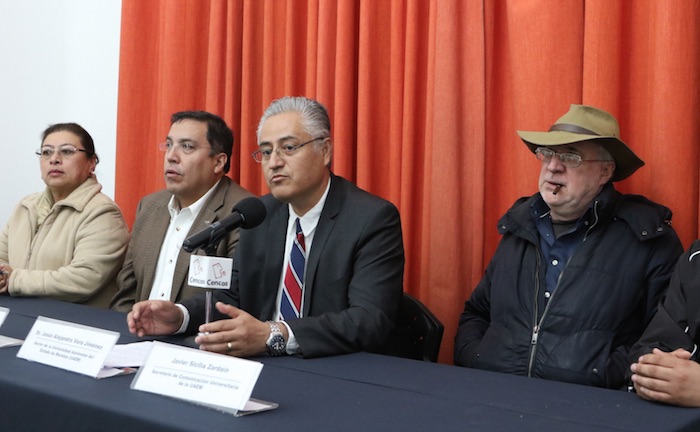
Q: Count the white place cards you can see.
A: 3